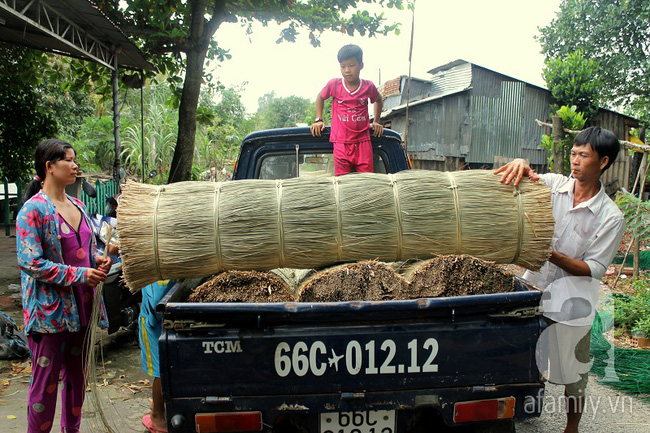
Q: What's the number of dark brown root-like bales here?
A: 3